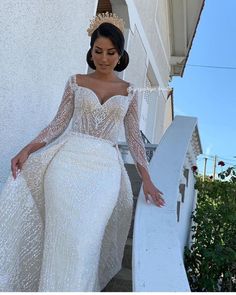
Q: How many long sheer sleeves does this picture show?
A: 2